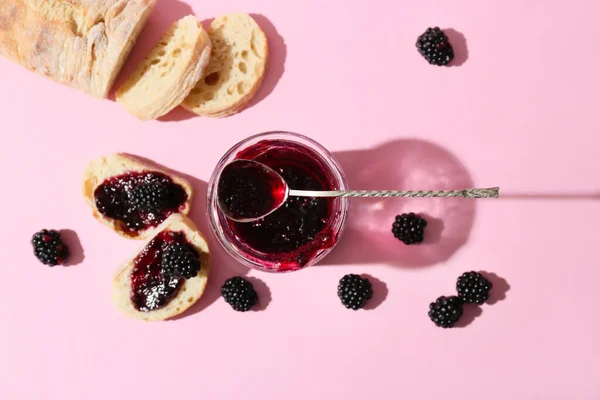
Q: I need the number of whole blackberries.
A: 9